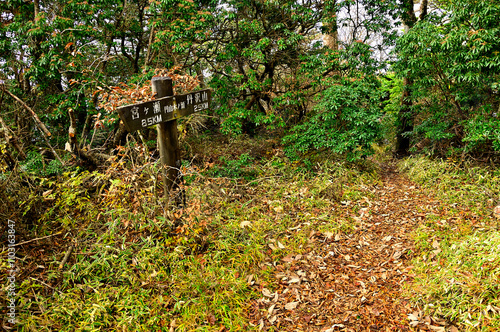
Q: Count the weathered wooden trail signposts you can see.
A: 1